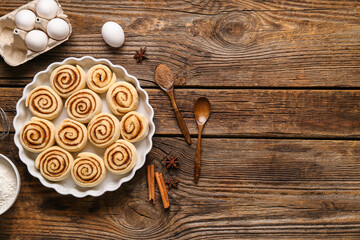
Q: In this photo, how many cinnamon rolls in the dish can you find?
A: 12